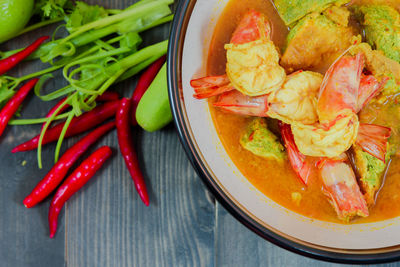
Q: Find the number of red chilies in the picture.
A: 8